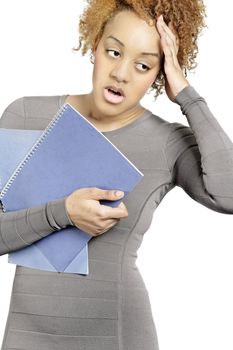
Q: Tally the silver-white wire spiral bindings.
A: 1